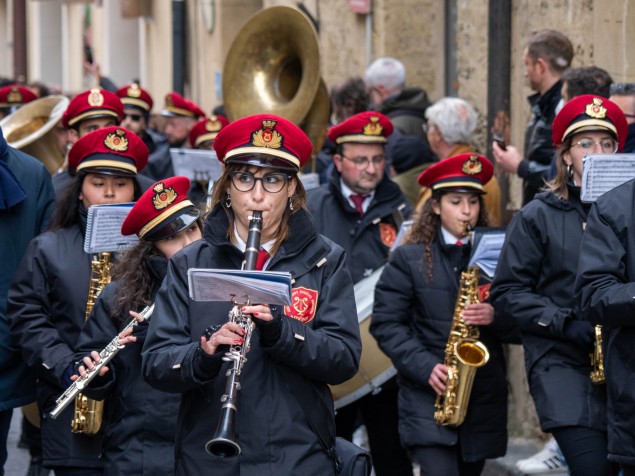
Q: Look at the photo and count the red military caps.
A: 11